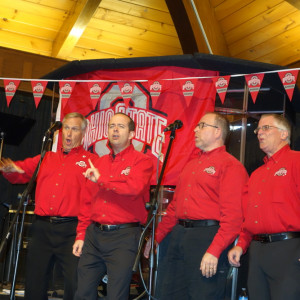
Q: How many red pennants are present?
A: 10